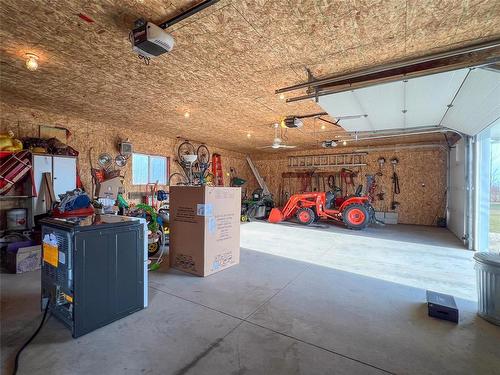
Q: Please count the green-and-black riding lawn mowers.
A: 1